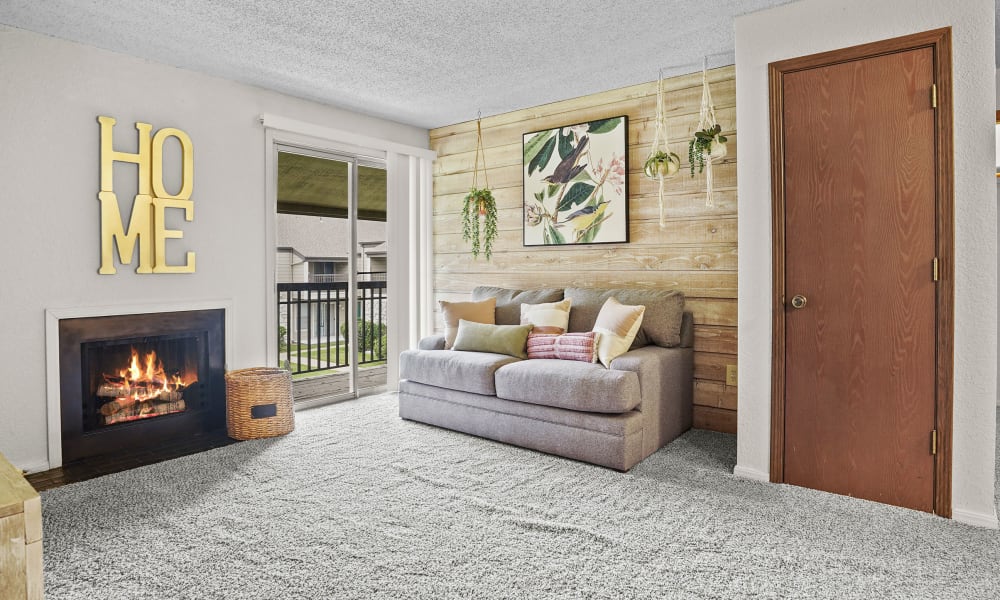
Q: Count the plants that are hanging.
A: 3